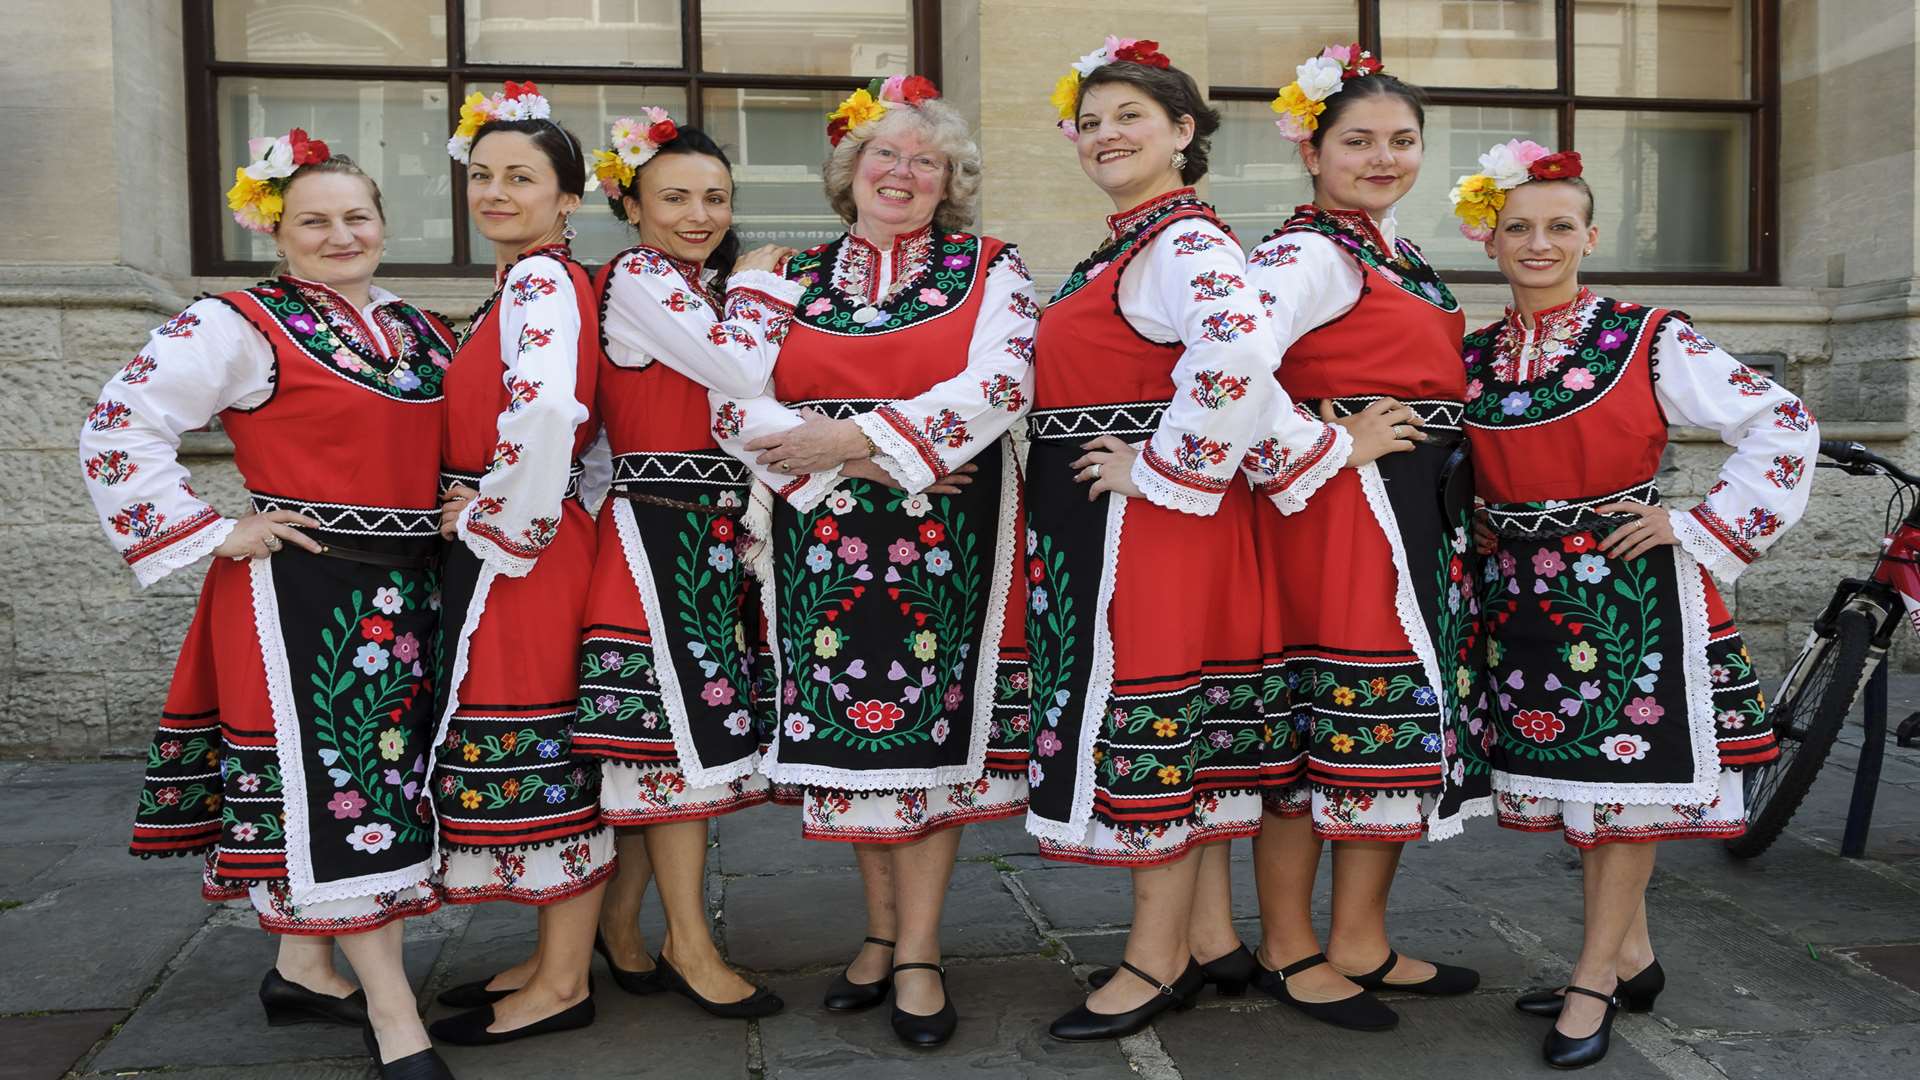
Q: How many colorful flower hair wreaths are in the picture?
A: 7